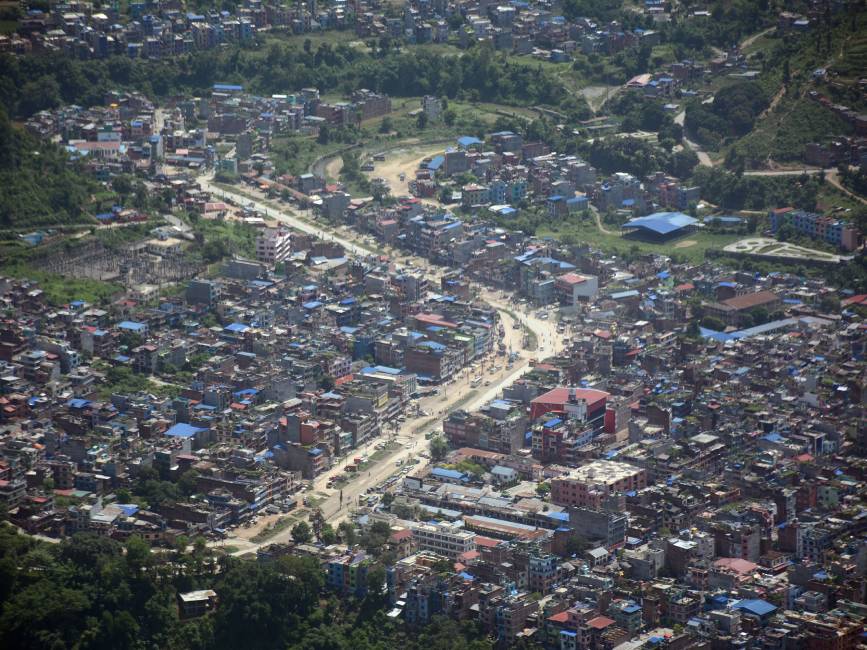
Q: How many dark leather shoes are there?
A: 0